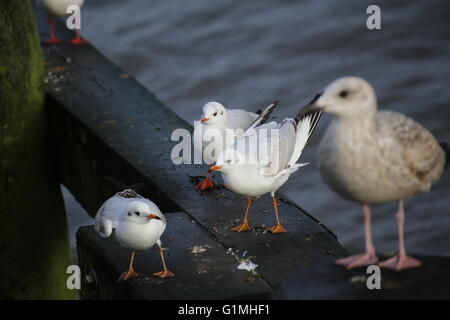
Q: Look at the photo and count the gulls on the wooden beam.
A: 5